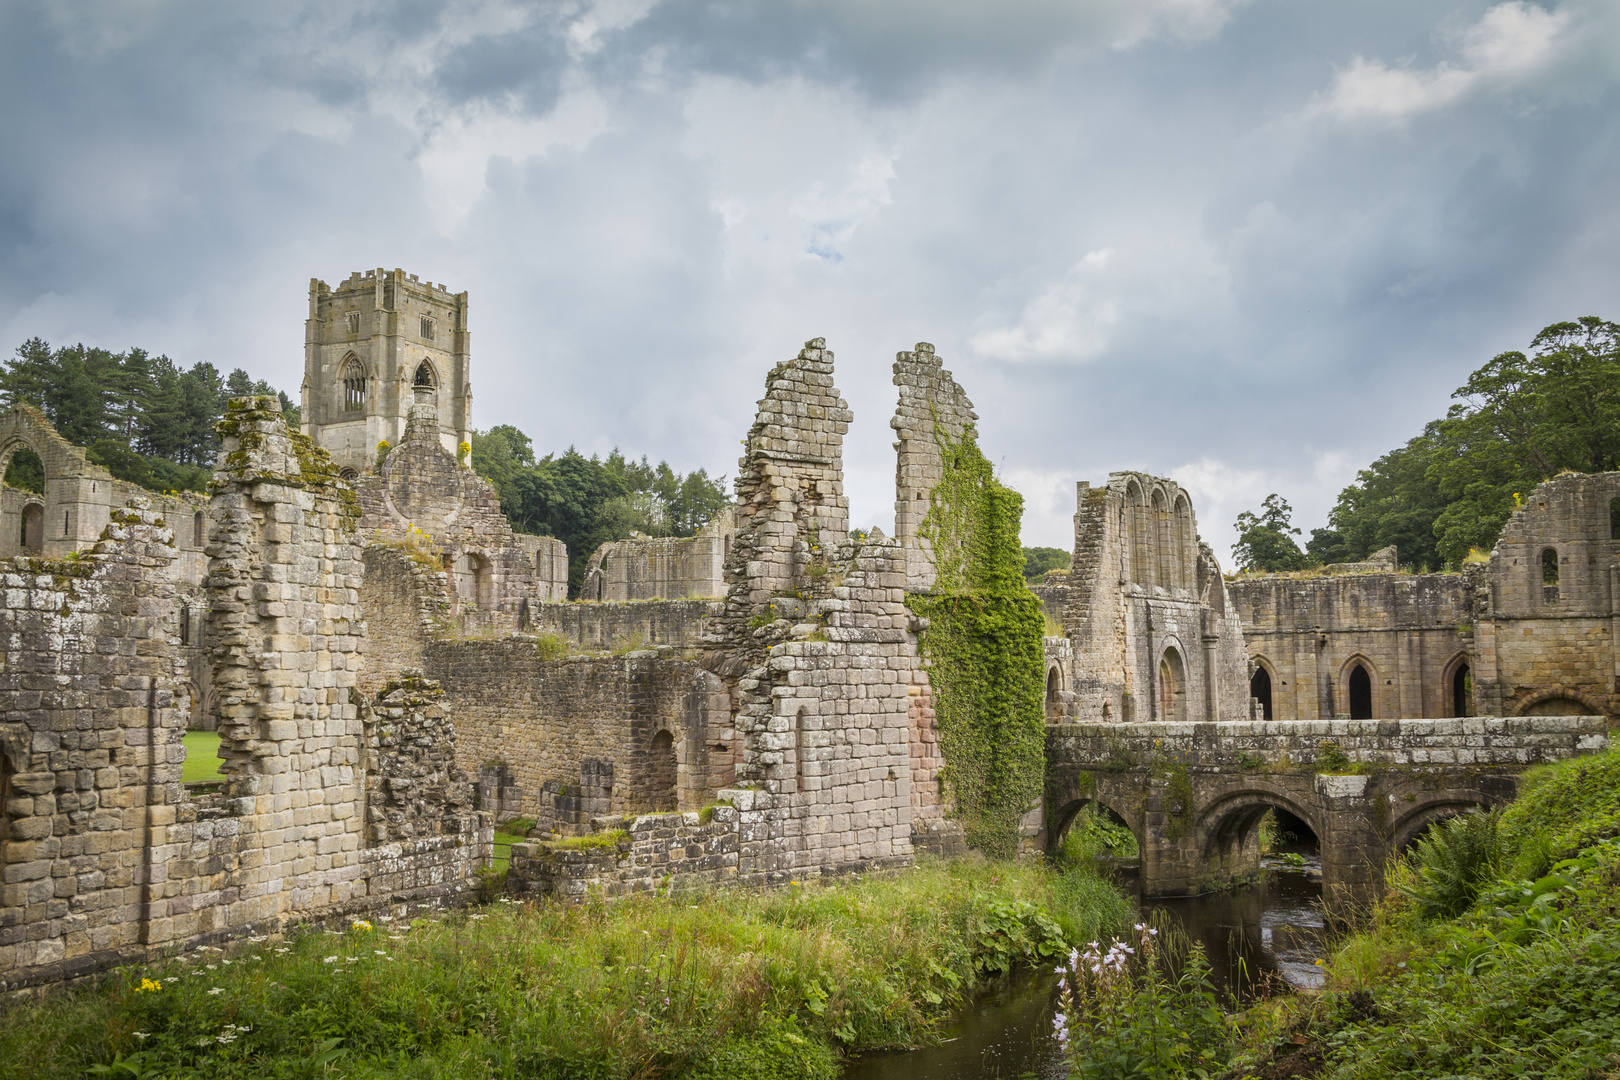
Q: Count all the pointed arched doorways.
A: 3